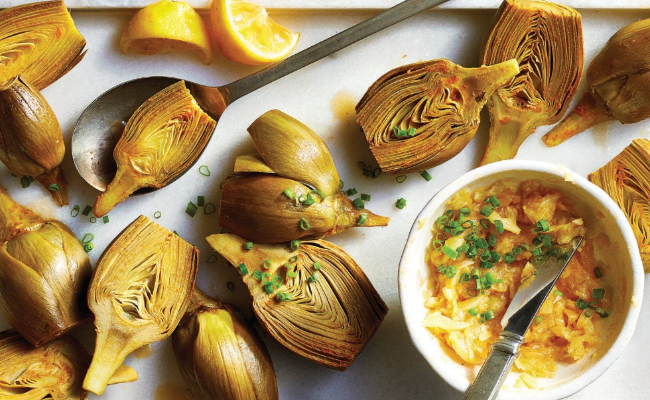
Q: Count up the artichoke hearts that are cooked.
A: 13